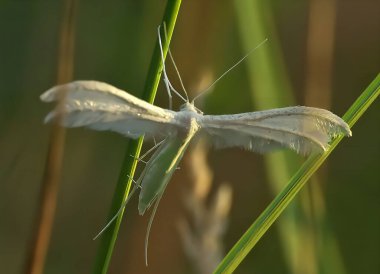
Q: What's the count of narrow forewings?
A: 2